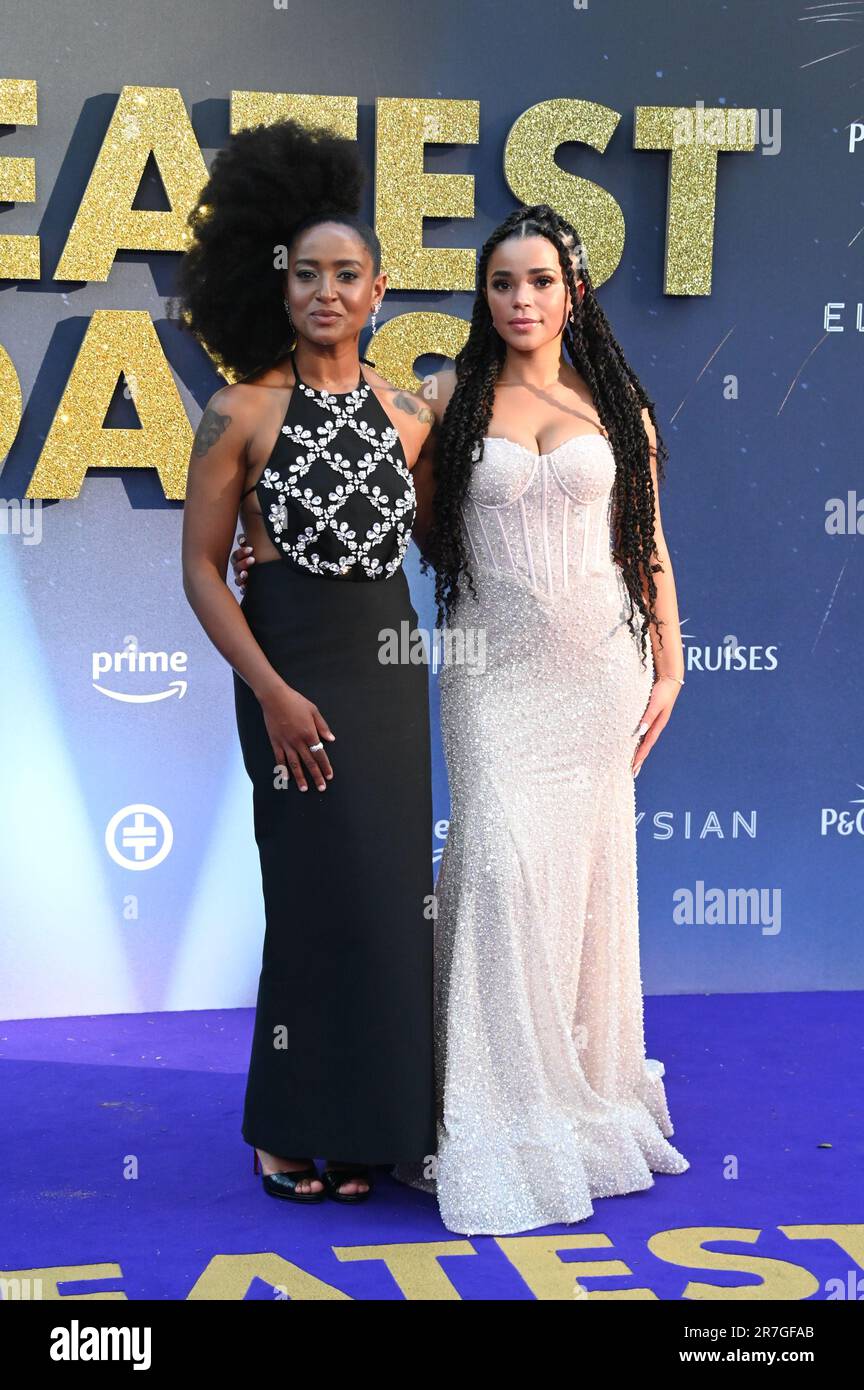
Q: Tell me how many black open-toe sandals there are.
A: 2